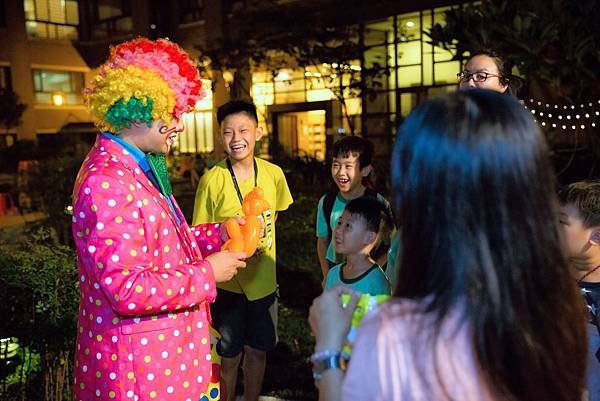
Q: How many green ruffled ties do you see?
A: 1